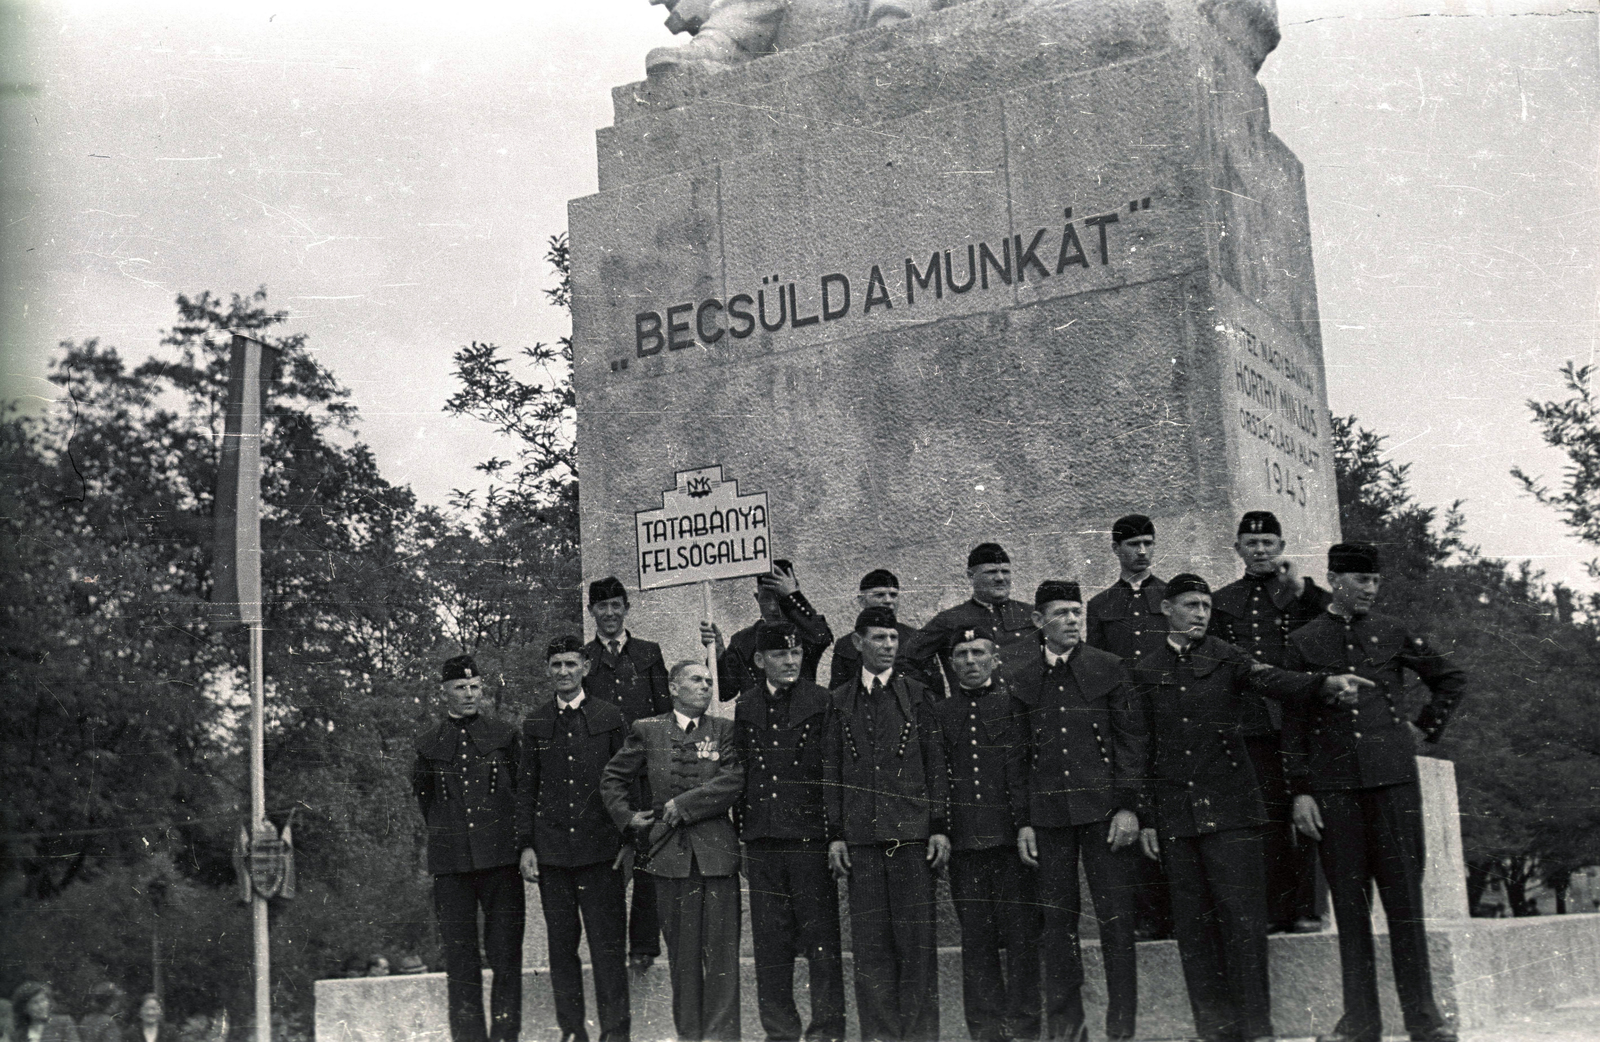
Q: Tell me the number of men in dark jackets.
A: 14